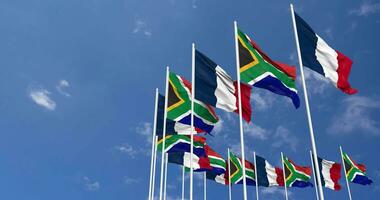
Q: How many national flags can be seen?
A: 14